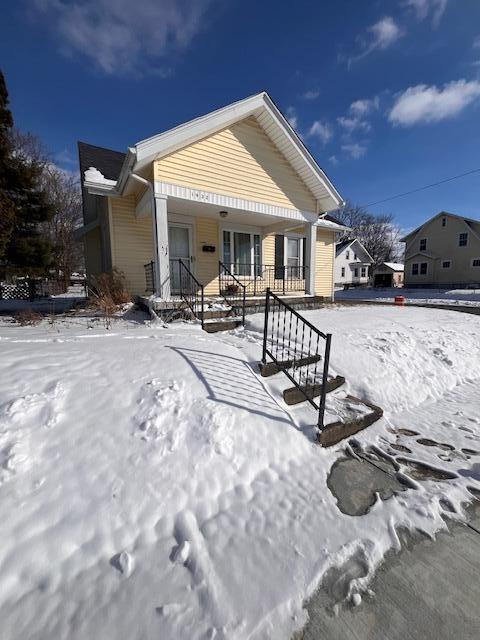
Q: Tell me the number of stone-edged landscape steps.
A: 3